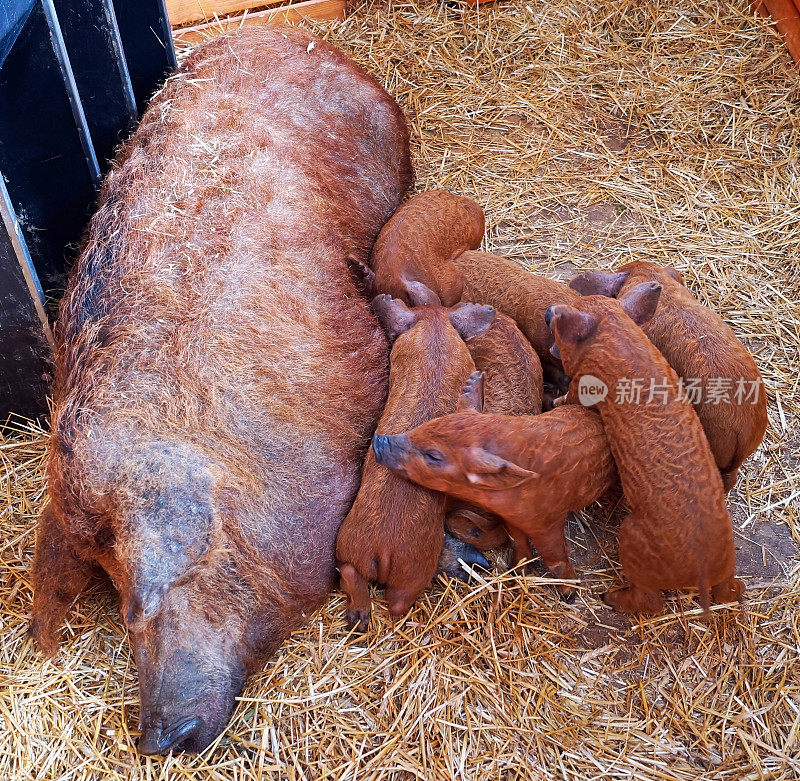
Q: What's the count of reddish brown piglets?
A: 7